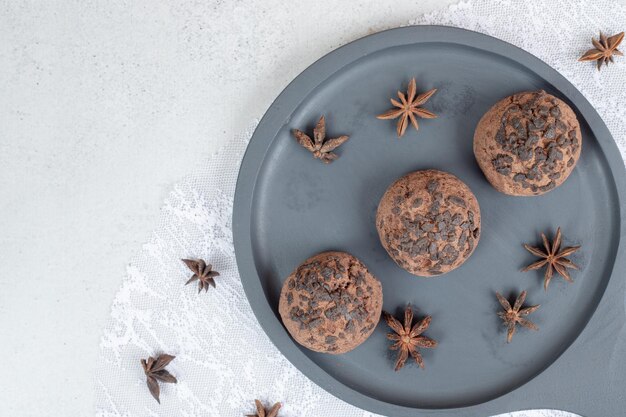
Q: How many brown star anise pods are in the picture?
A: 9